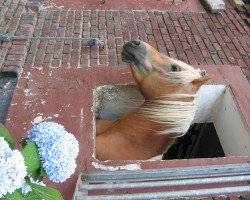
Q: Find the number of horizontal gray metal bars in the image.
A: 3